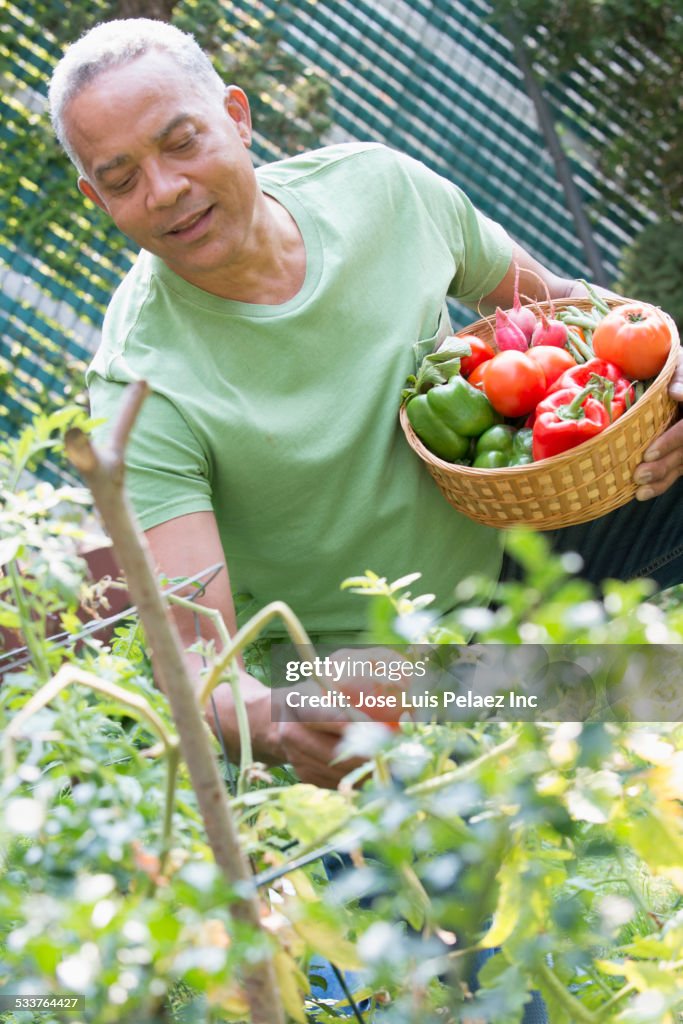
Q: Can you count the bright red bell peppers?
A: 2